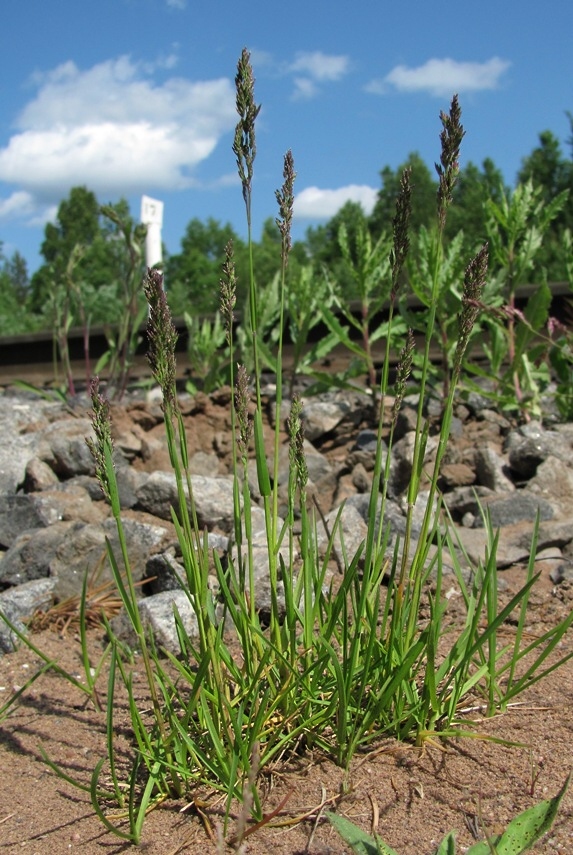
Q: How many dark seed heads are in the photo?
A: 11